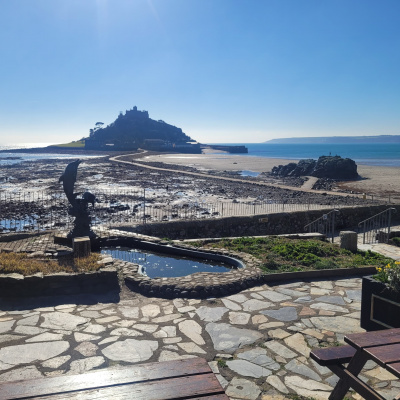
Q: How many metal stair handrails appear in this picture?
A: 2